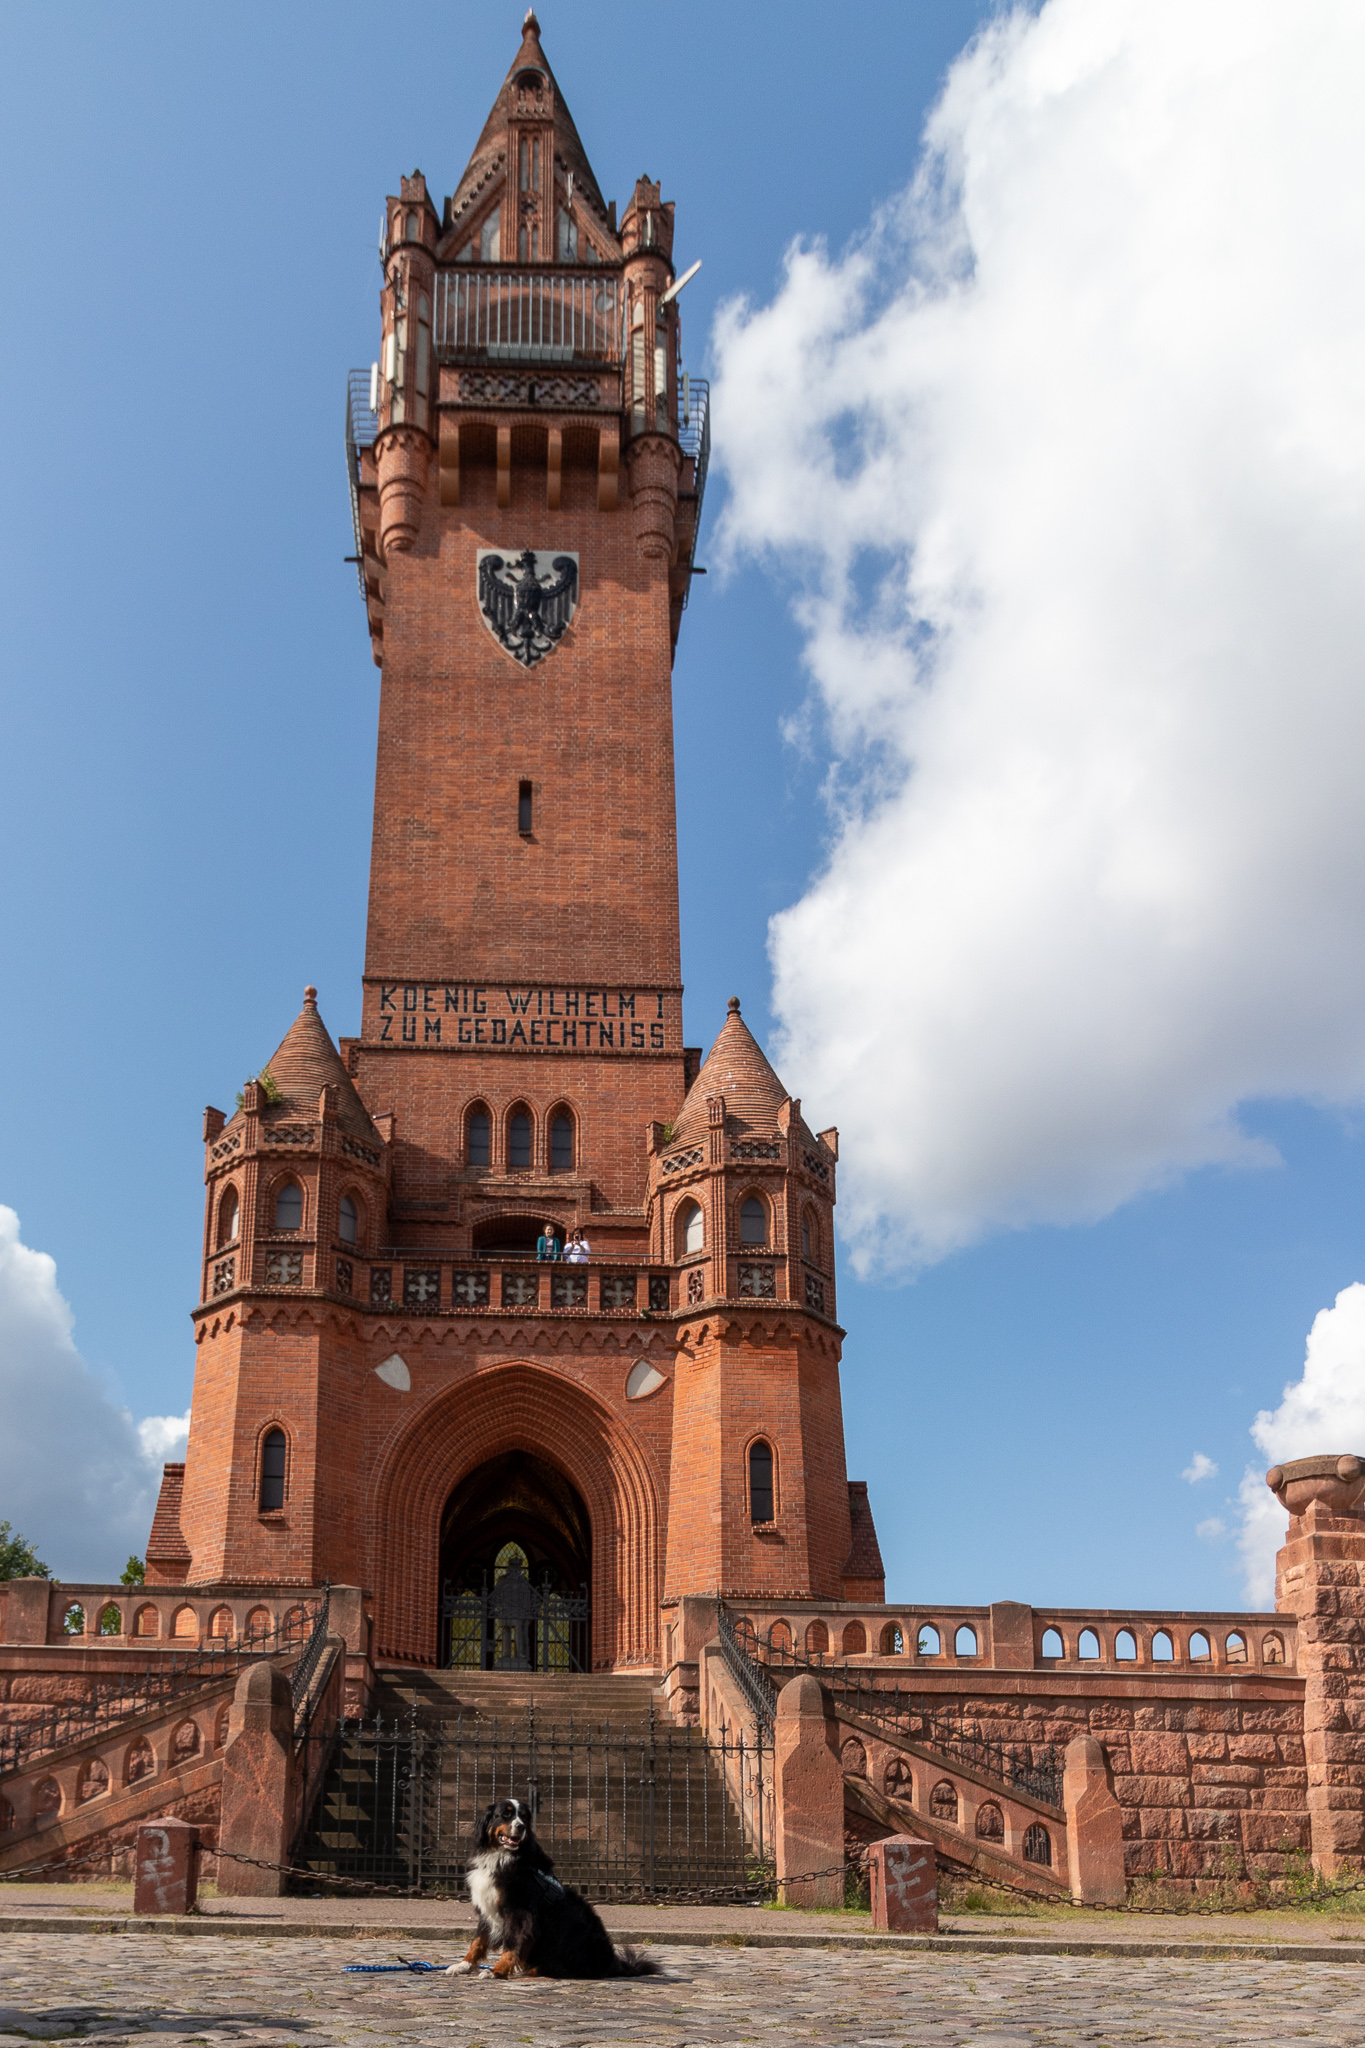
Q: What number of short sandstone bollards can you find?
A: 2